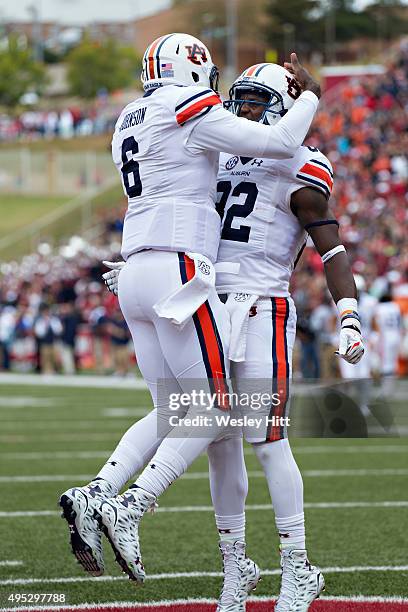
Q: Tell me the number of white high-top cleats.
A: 4